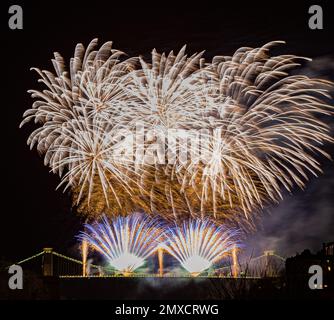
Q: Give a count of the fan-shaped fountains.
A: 2